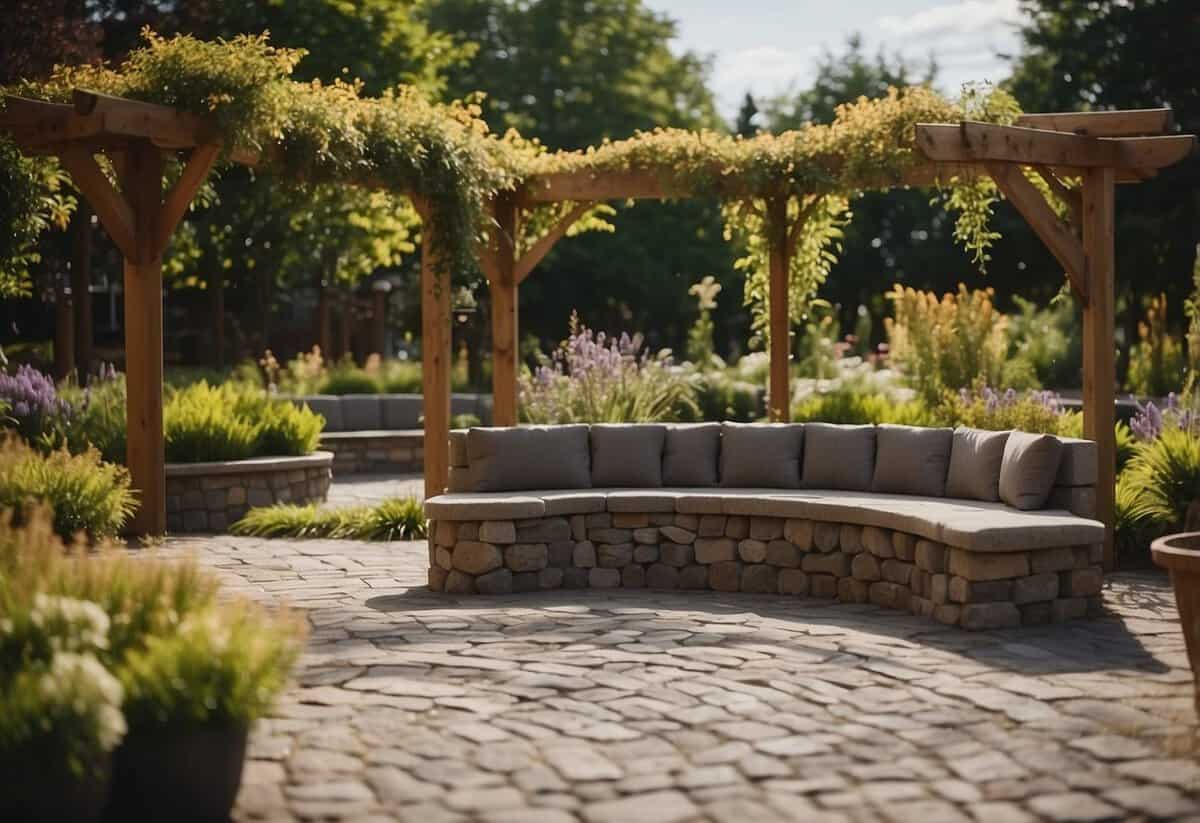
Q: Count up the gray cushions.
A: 8